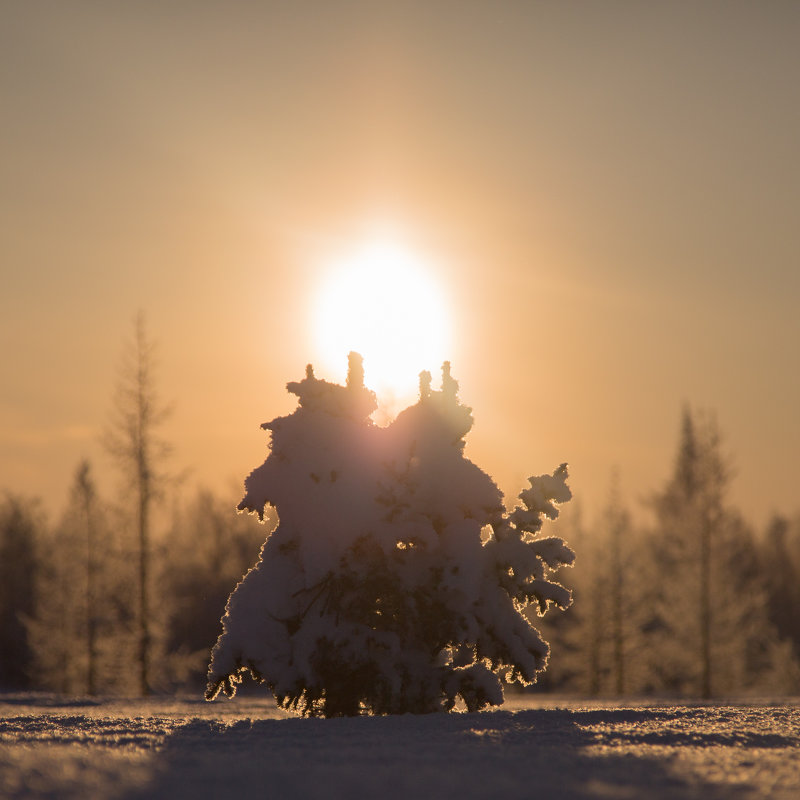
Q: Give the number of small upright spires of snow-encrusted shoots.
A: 4